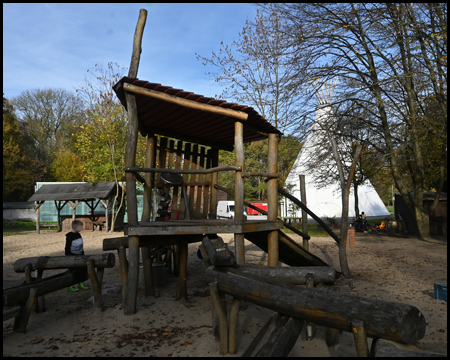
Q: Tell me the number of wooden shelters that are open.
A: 2